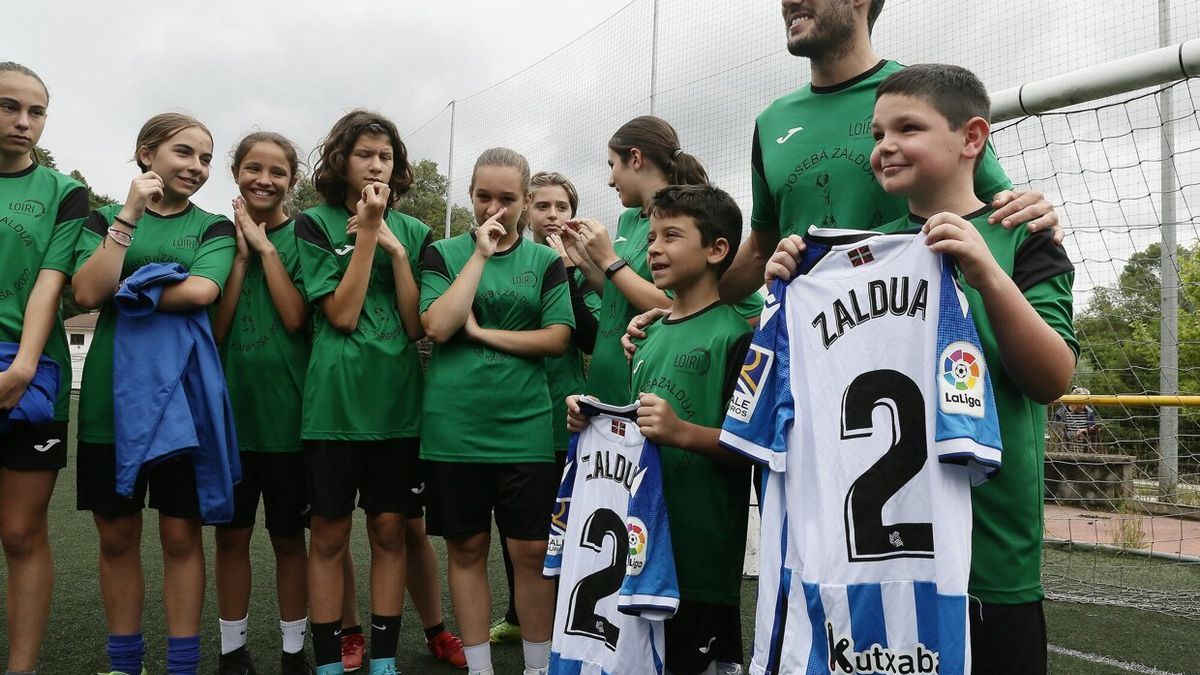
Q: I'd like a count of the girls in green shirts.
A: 7